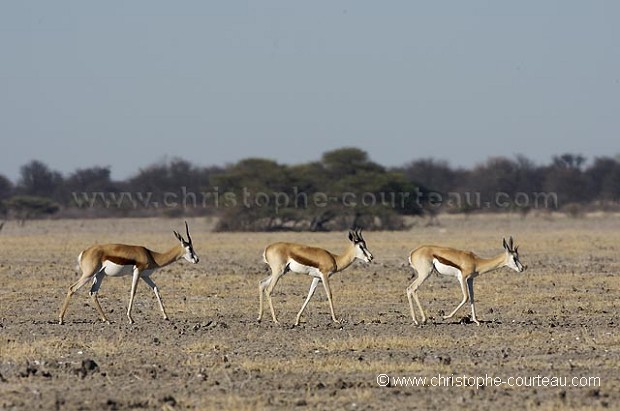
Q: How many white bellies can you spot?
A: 3